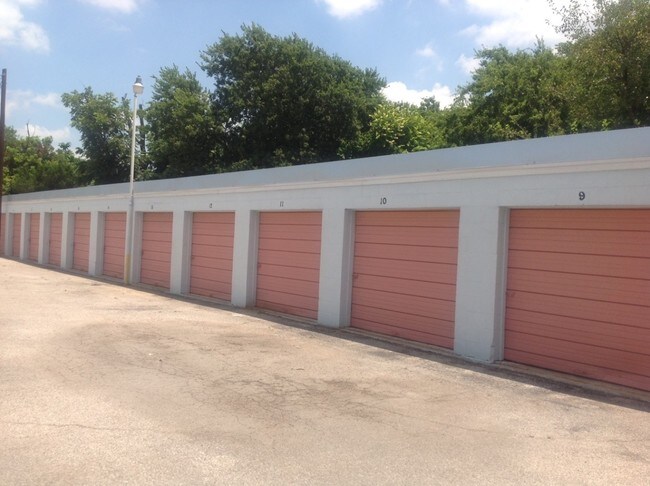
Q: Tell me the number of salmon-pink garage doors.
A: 11